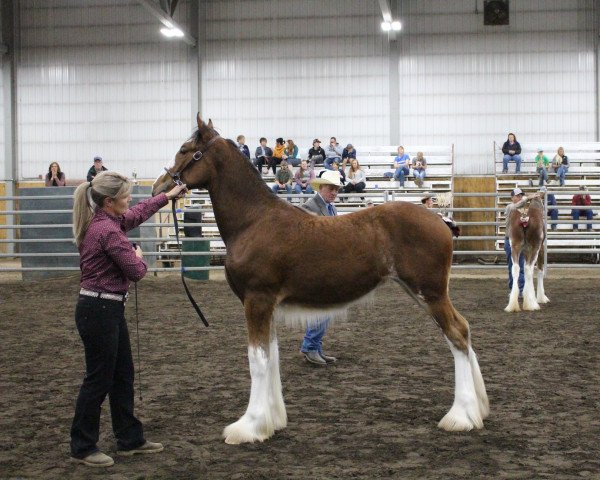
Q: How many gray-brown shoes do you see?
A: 4